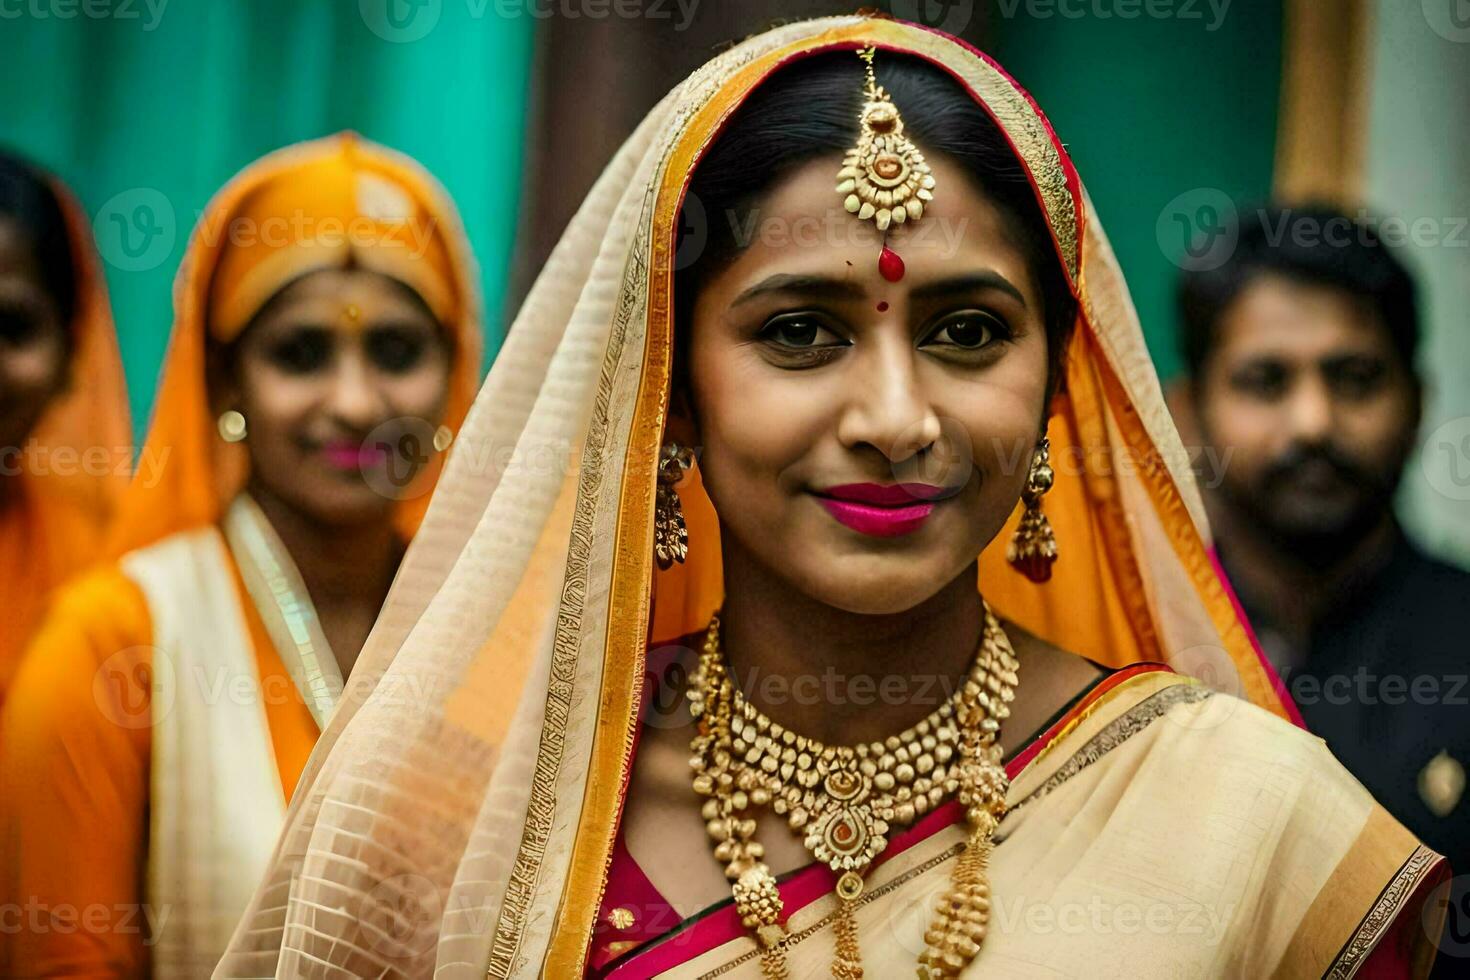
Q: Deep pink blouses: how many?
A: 1